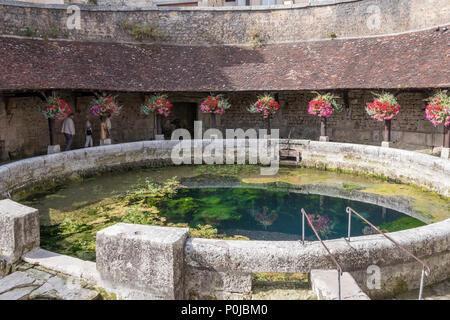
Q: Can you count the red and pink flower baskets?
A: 8